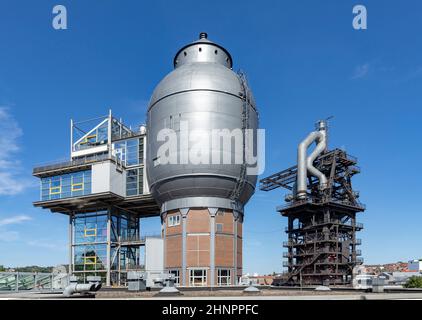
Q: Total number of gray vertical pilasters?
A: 4